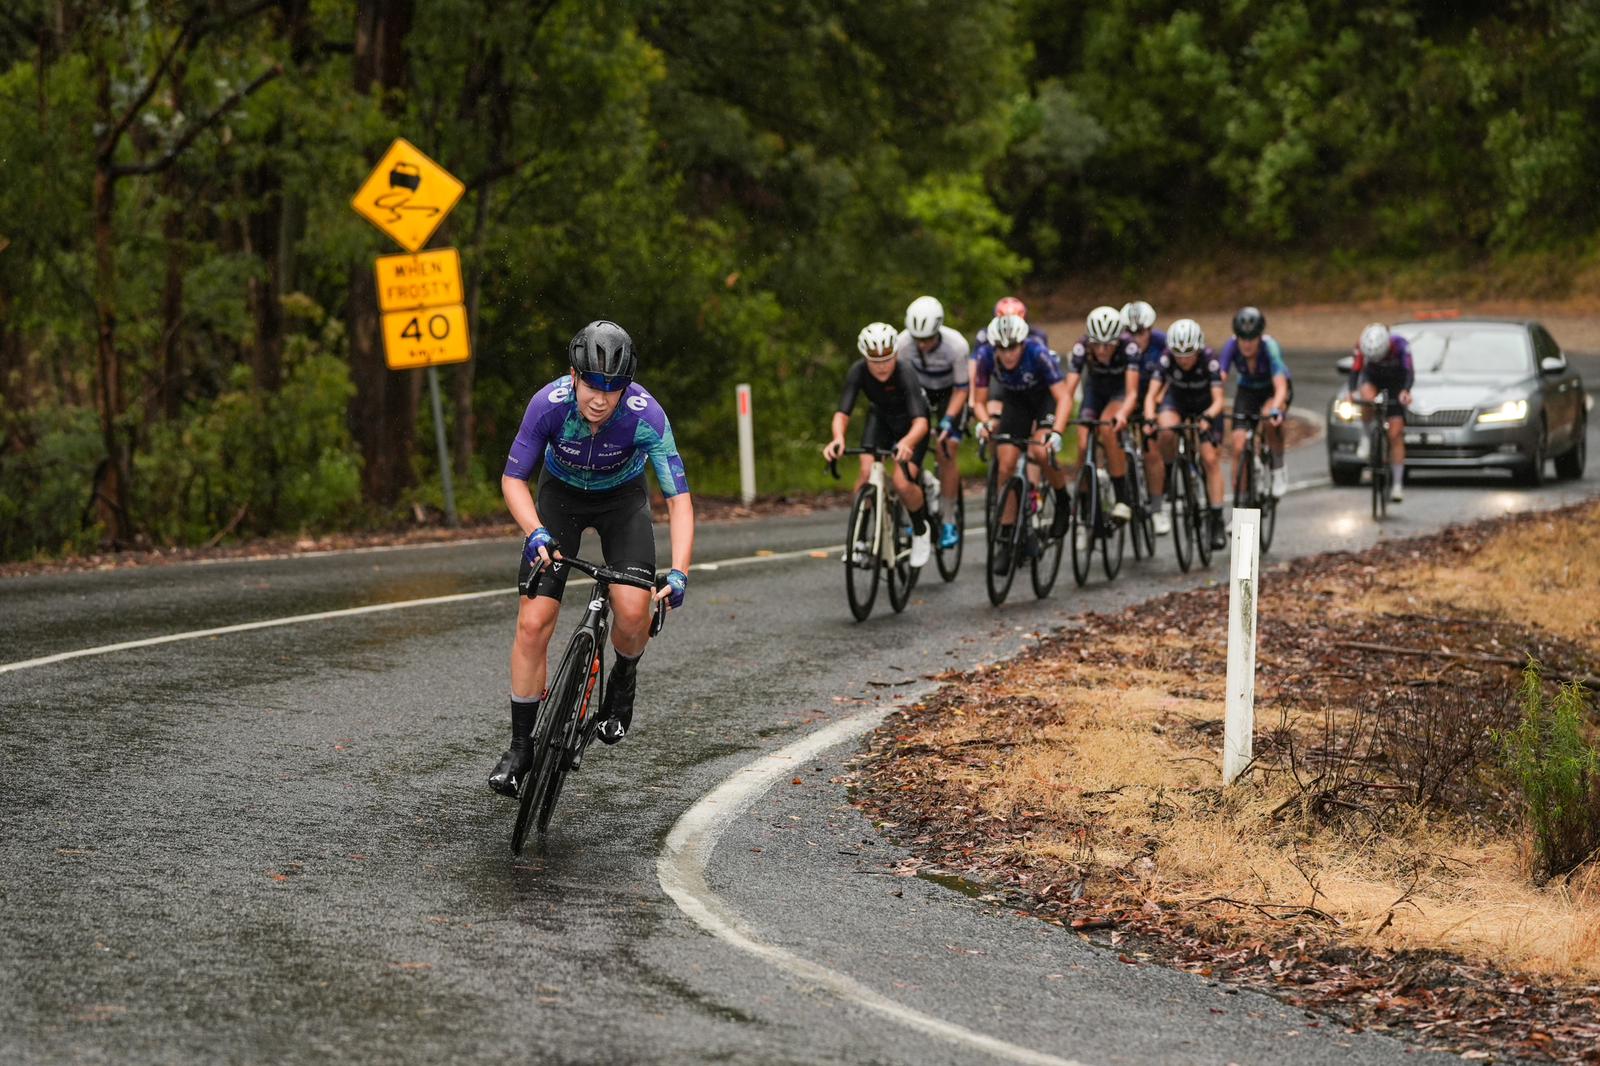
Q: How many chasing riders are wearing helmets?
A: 9